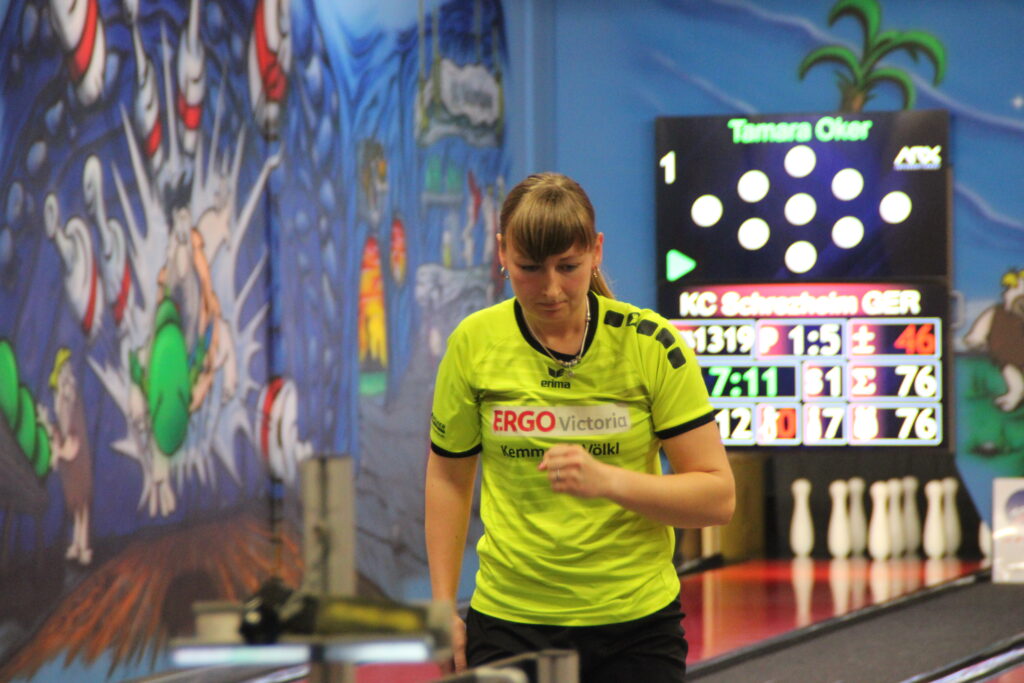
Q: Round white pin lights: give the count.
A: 9